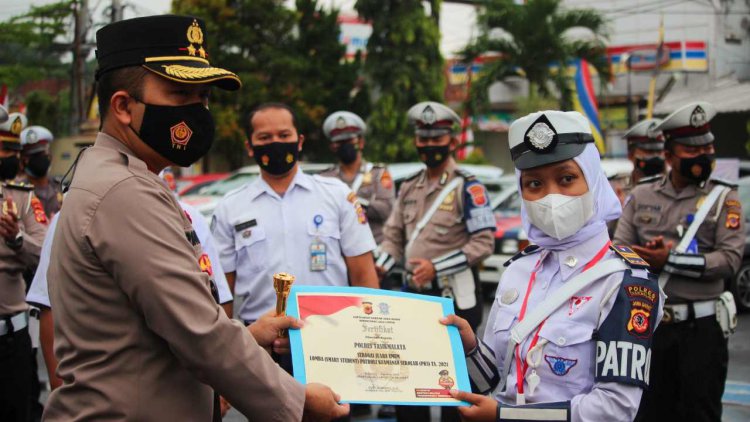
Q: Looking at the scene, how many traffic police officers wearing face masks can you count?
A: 6